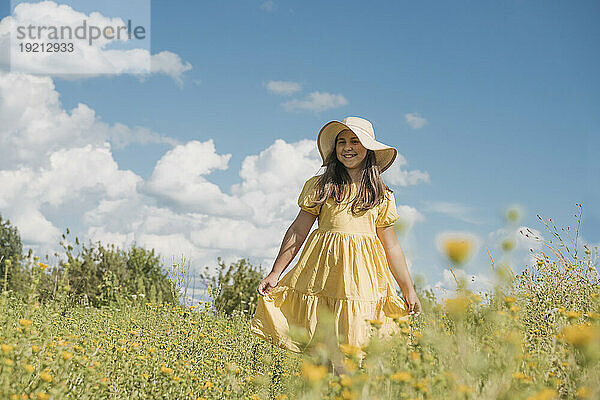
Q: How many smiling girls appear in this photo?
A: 1